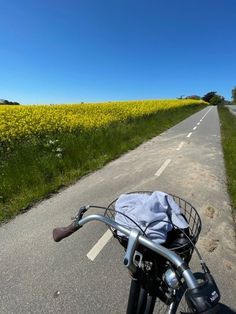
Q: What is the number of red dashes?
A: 0